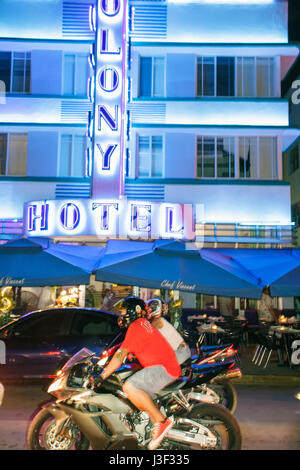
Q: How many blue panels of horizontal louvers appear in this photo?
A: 6